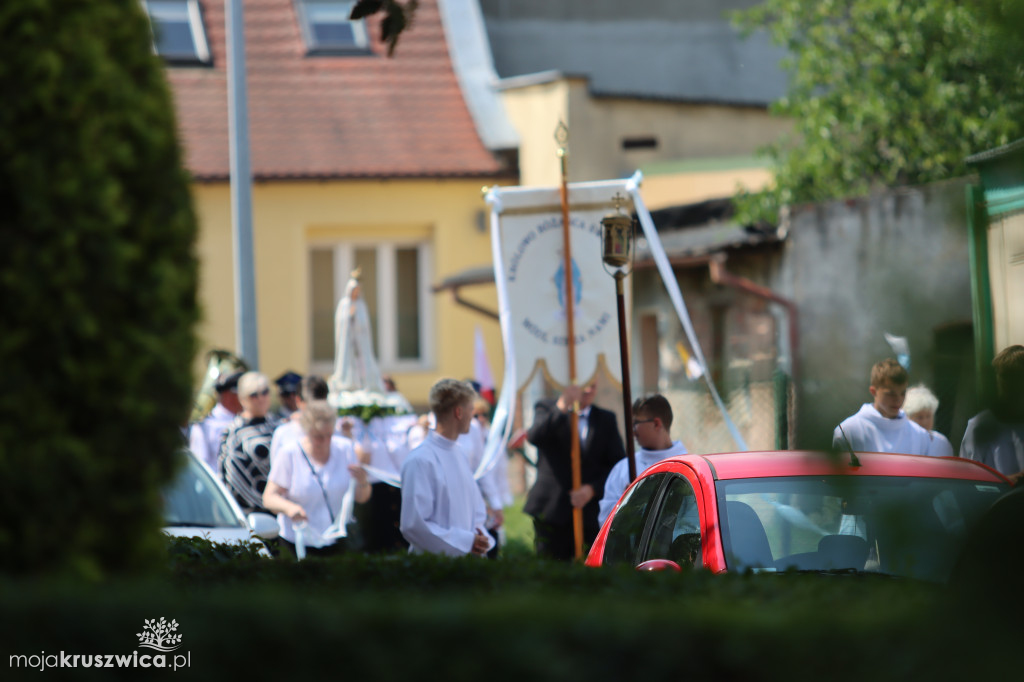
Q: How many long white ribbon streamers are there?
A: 2